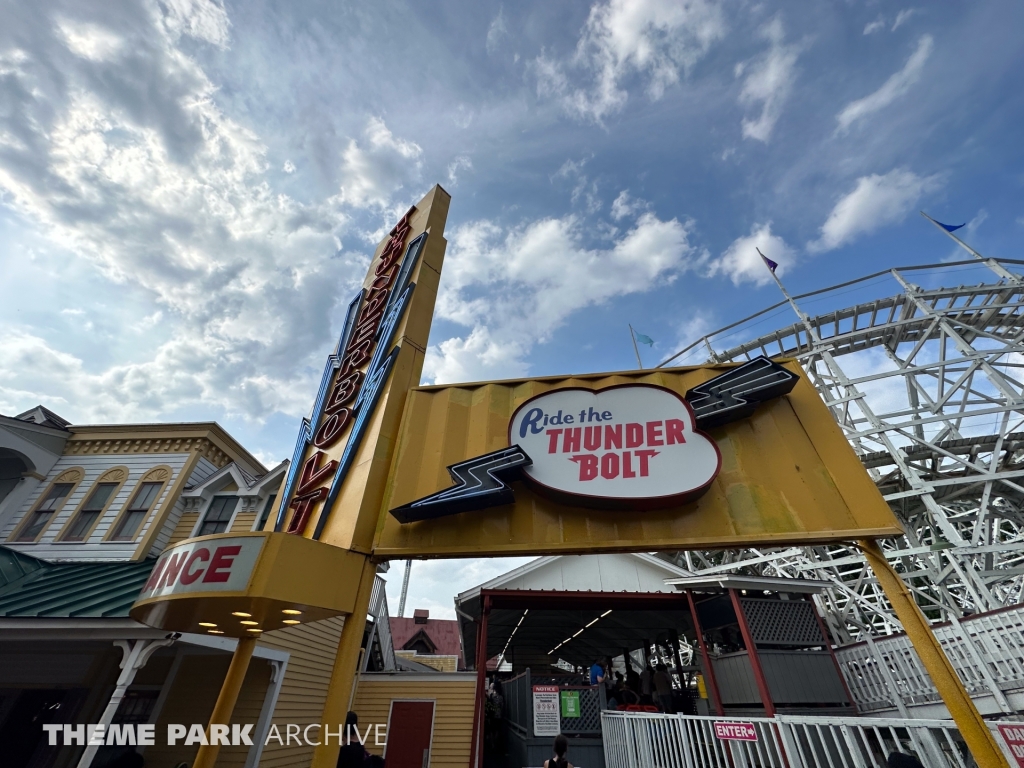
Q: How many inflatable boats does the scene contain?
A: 0